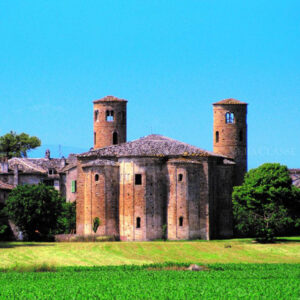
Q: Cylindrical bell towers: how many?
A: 2